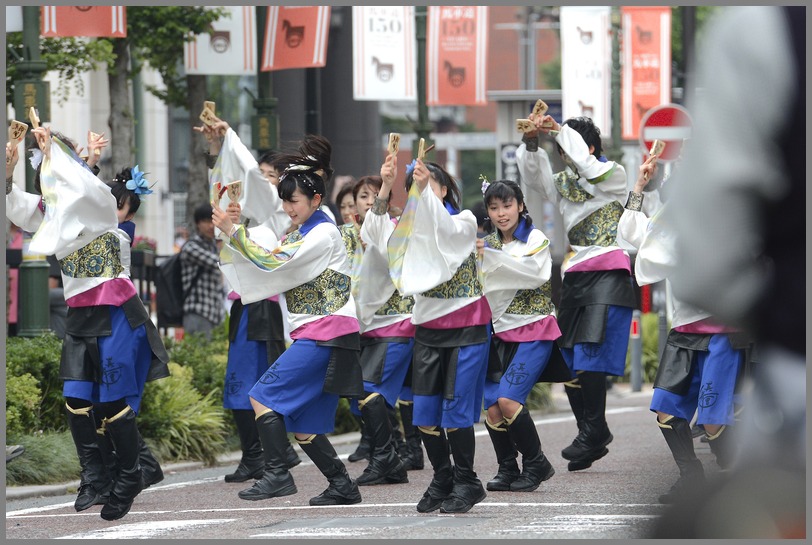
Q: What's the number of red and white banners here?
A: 7